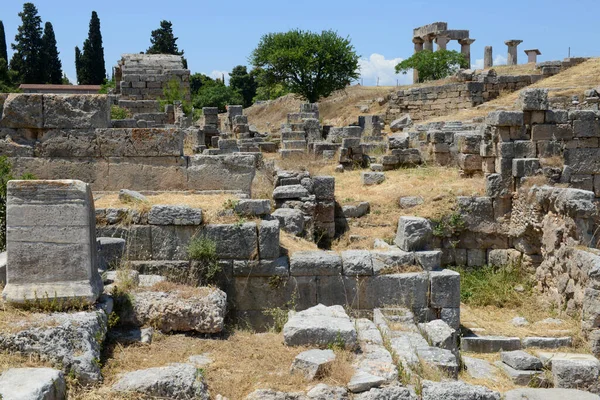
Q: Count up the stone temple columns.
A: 7